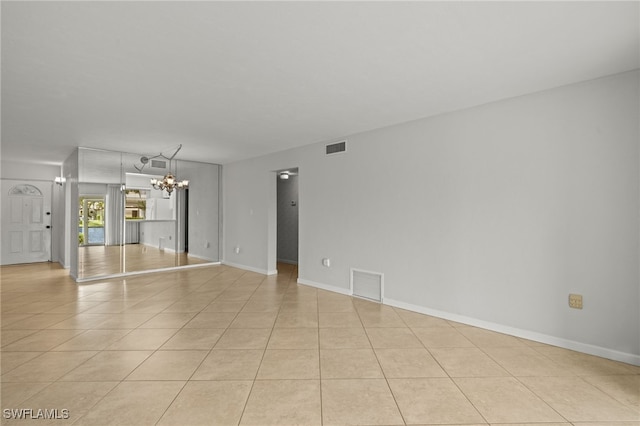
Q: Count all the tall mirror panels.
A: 3